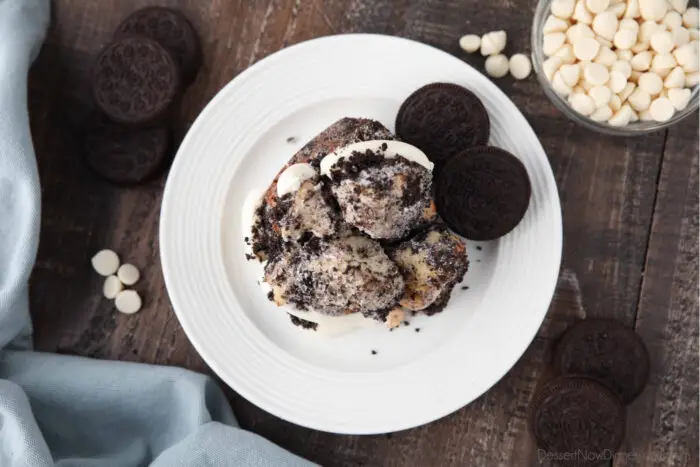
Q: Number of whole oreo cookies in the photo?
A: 7